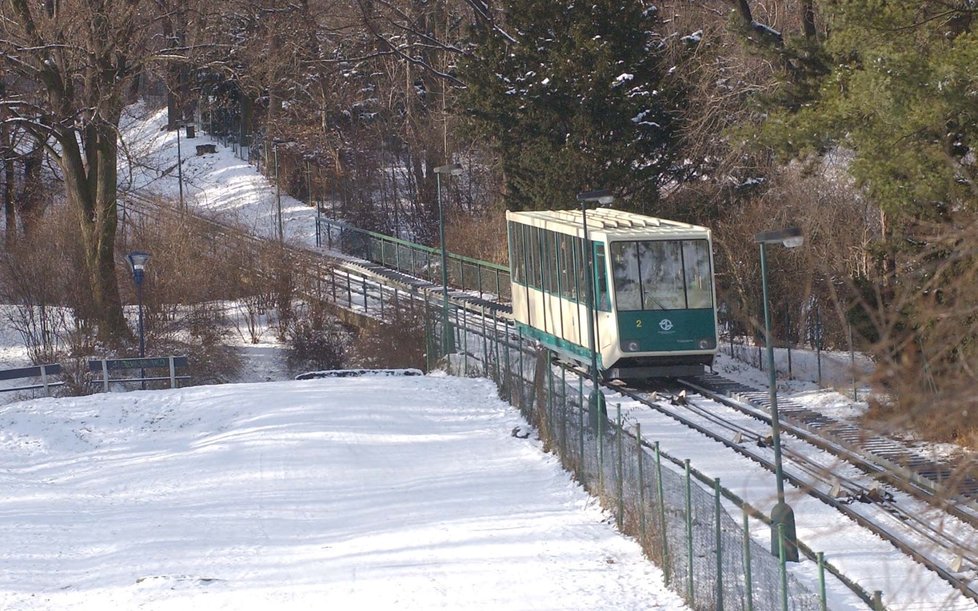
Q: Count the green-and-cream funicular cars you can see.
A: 1